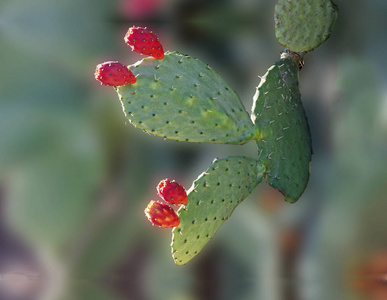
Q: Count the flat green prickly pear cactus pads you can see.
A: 4